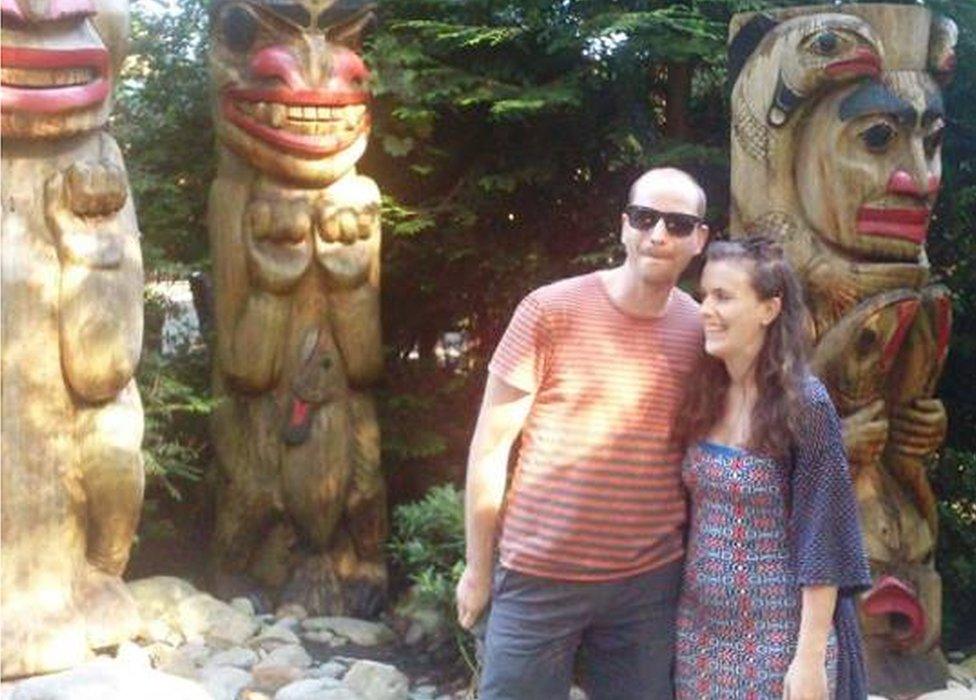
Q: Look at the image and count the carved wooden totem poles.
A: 3